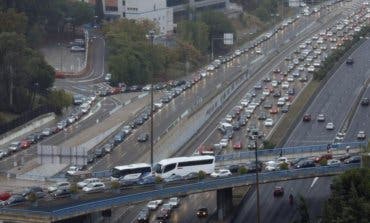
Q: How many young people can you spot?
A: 0